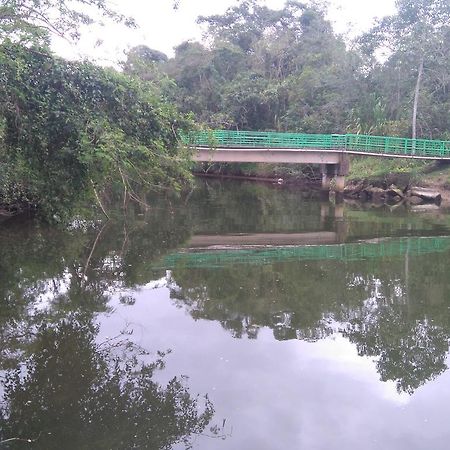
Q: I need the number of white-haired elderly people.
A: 0